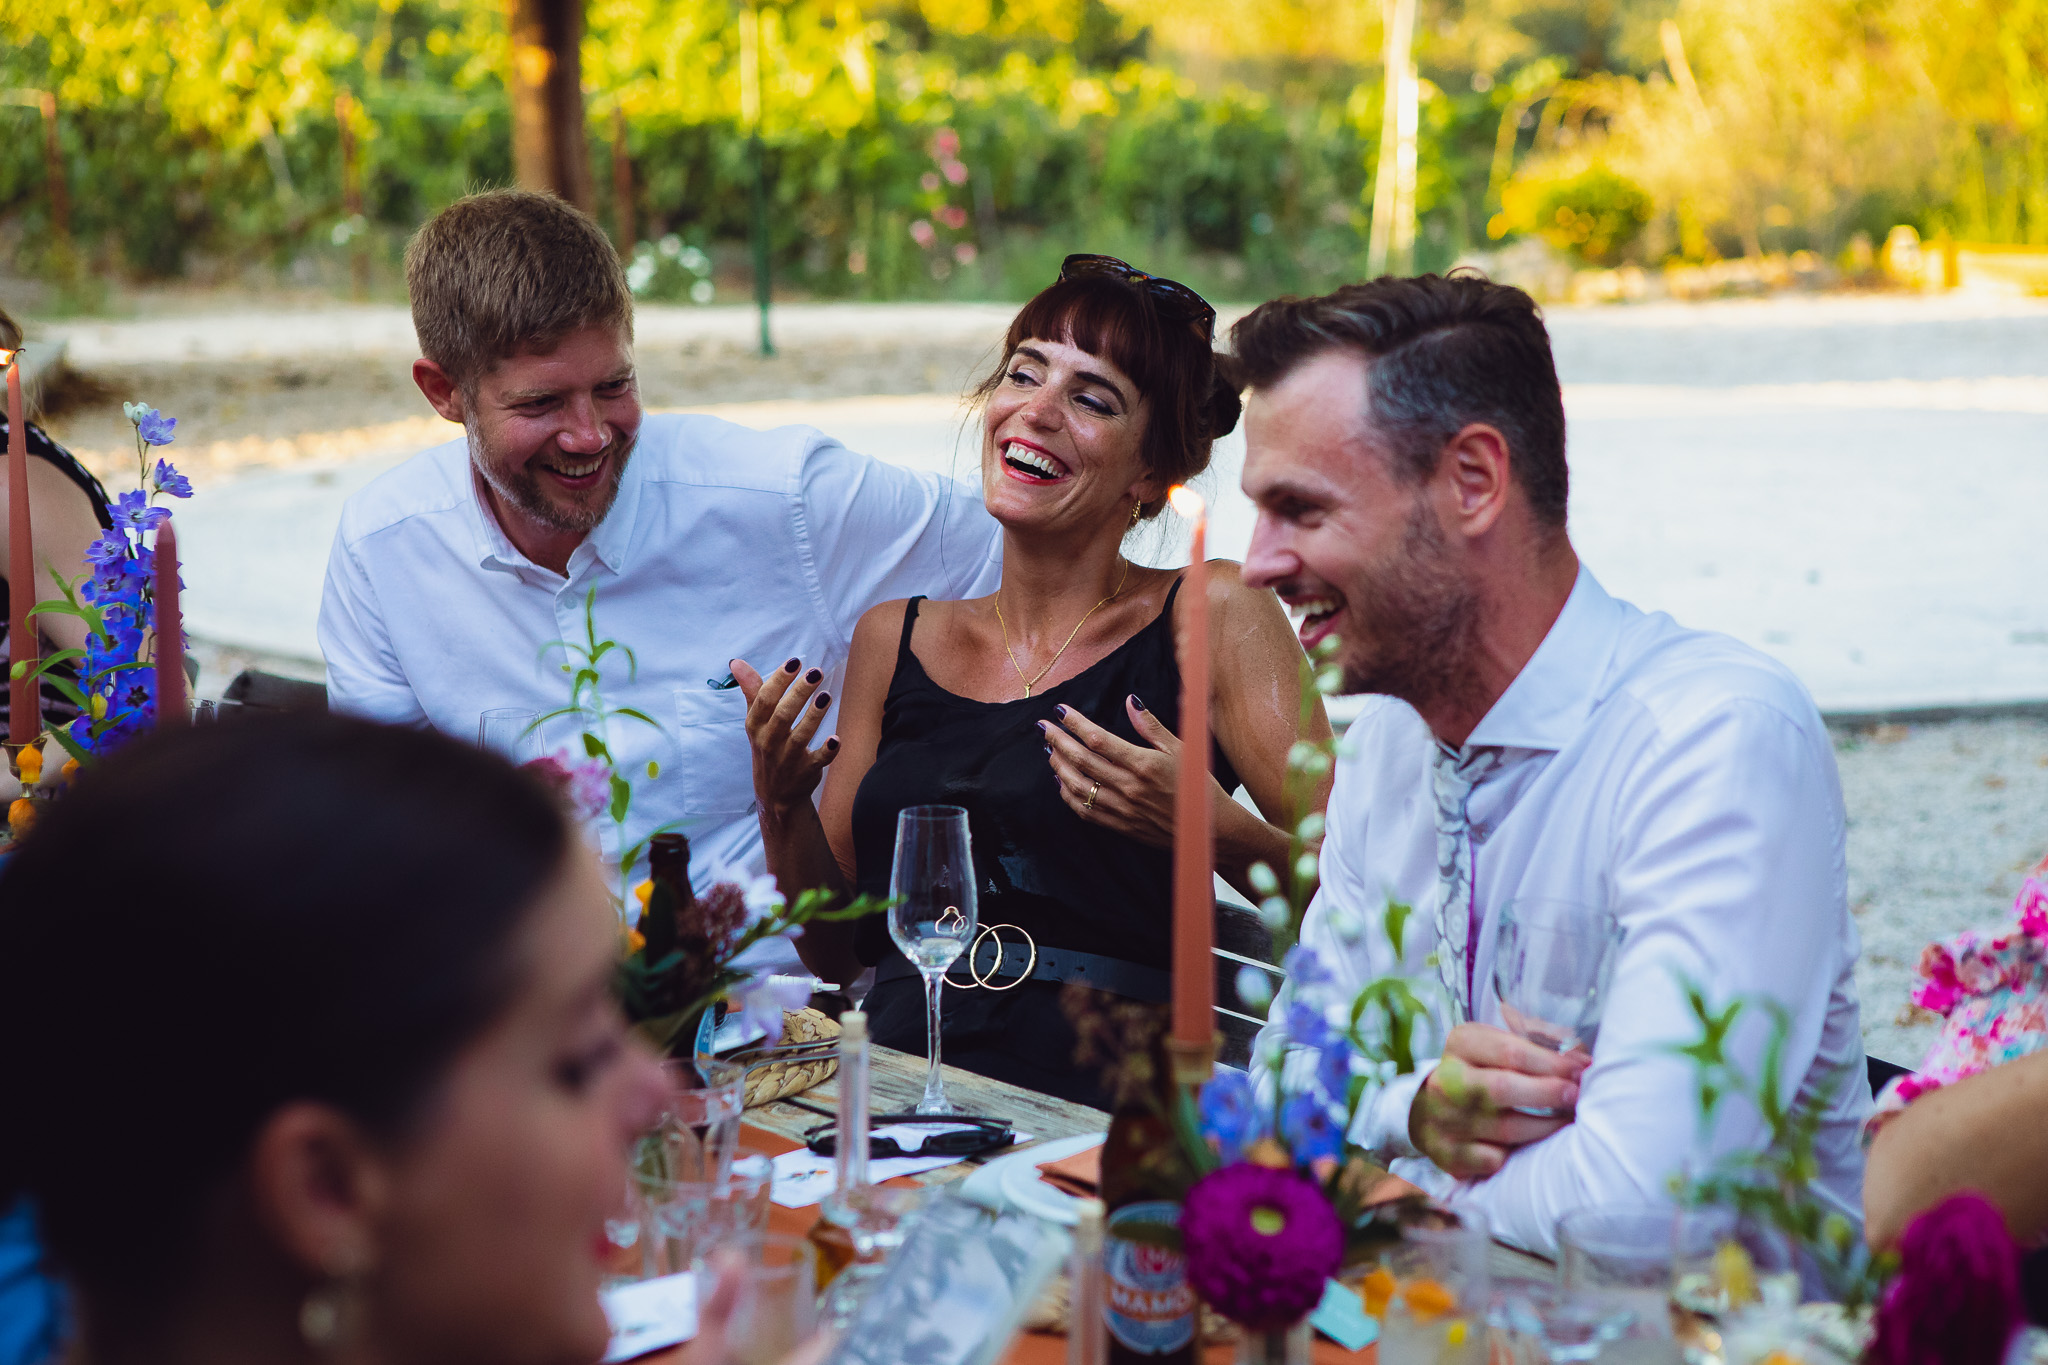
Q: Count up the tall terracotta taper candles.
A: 3